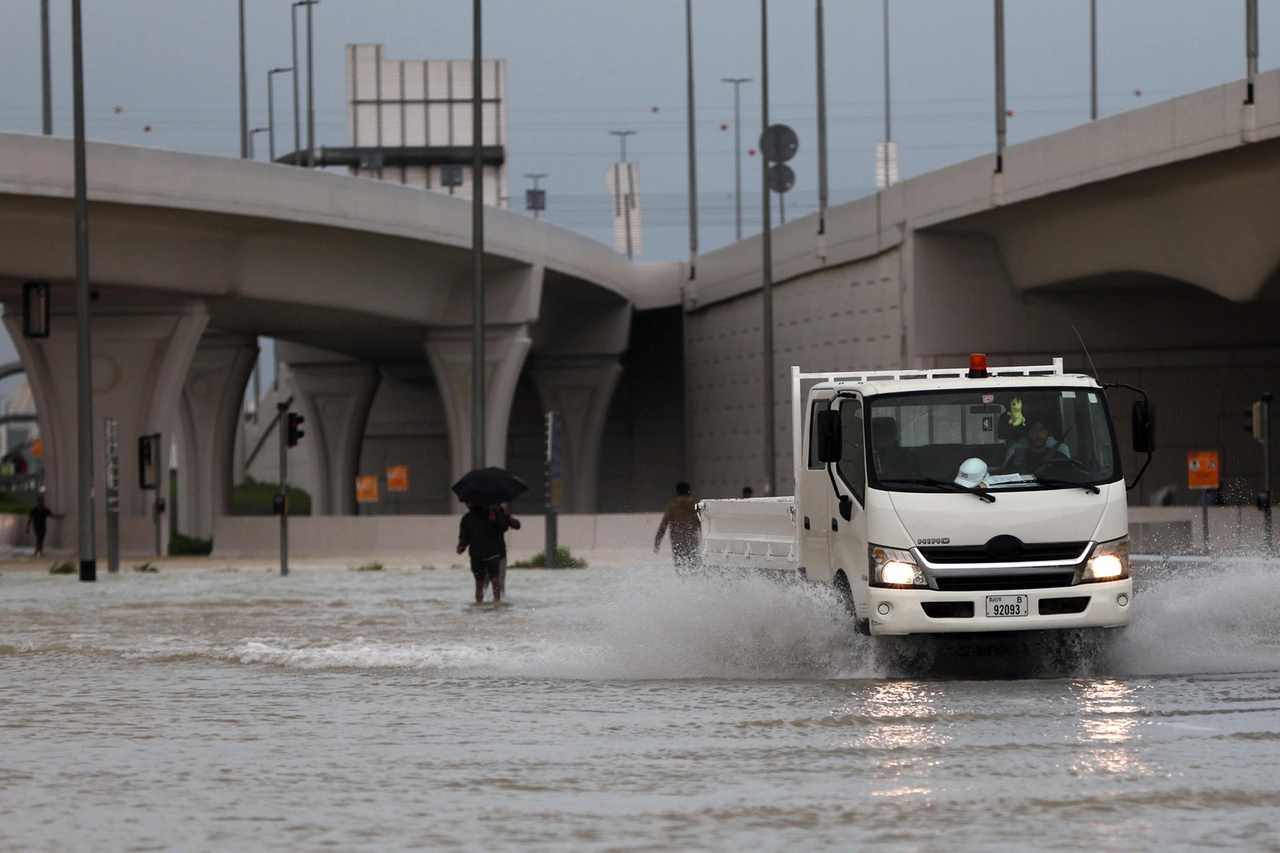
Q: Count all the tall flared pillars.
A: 5